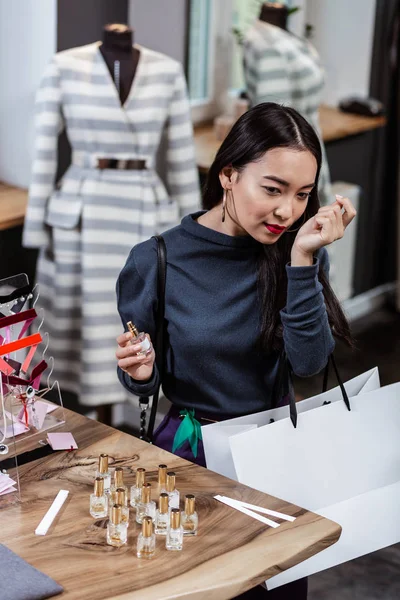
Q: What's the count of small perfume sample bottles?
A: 14